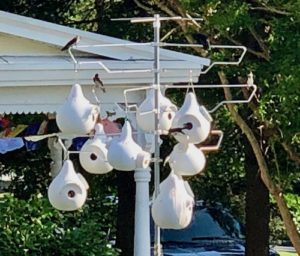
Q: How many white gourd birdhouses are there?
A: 8